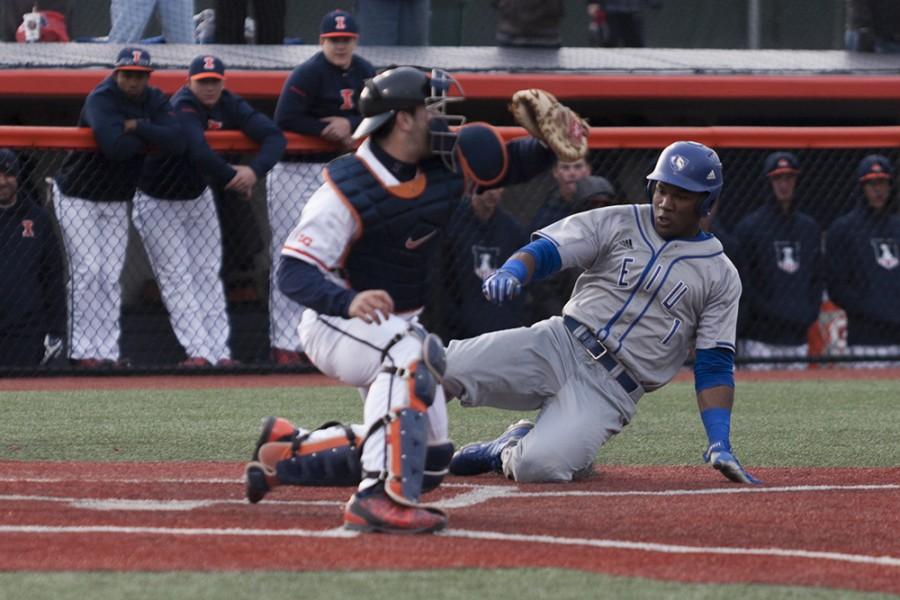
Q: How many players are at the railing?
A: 3